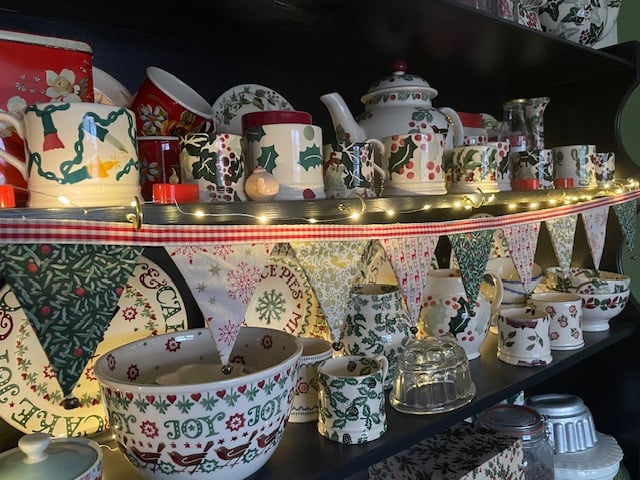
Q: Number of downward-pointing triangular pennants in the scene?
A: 9